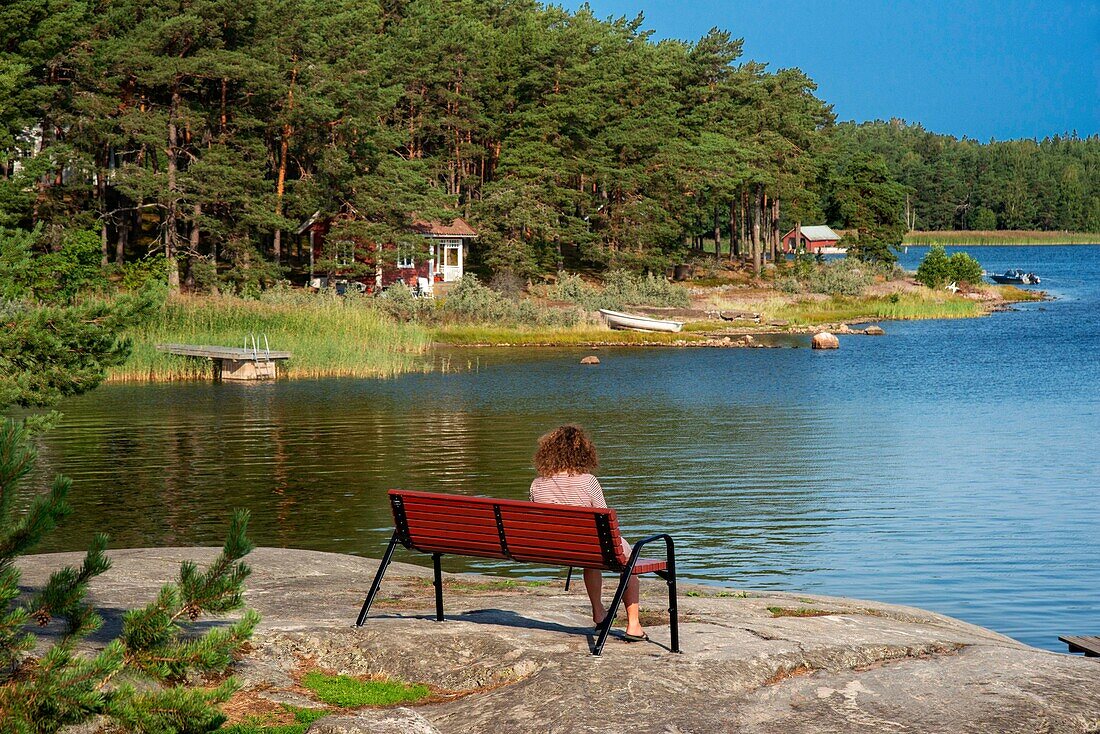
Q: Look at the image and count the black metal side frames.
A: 2